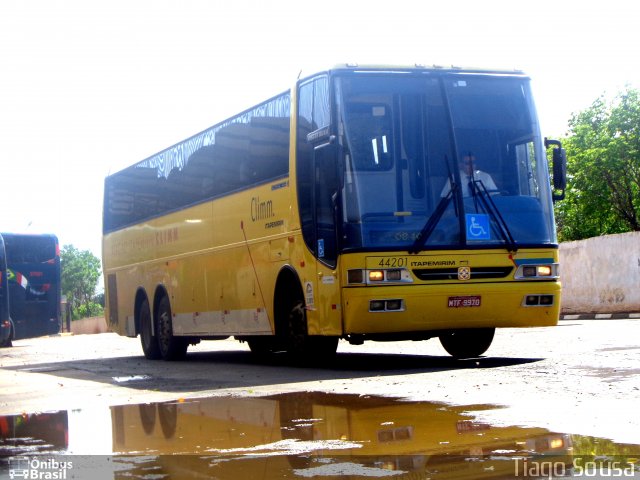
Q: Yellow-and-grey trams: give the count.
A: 0